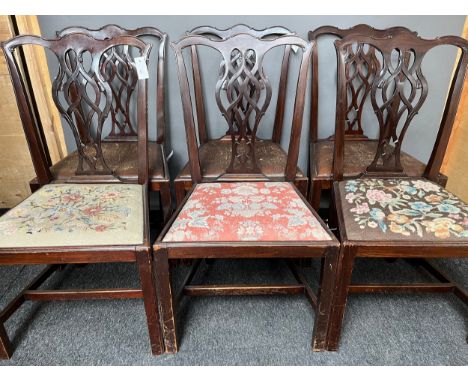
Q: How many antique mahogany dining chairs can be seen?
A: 6